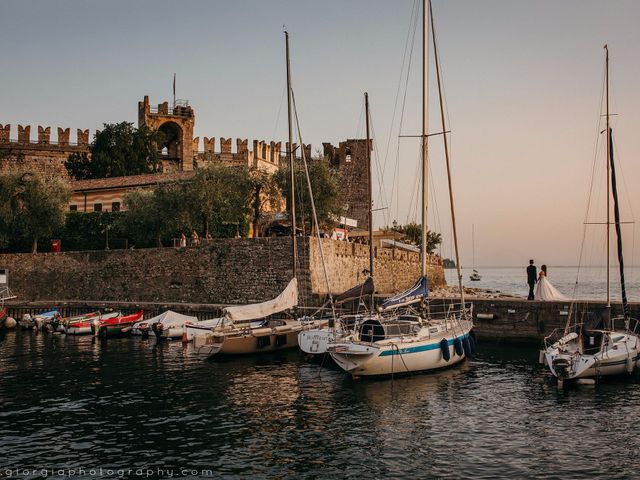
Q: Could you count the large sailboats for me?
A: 4